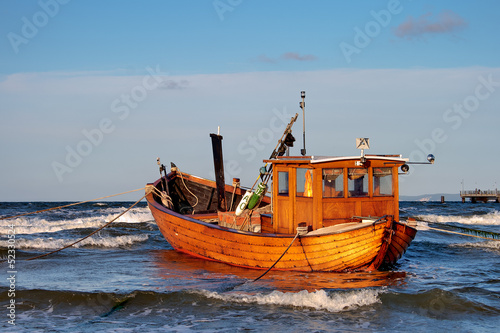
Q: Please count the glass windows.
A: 5